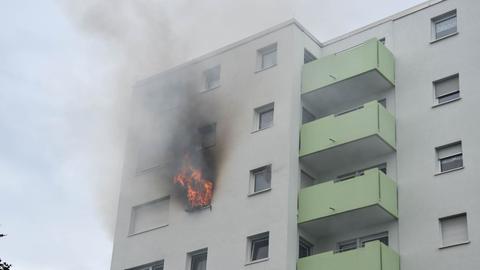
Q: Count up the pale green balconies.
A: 4